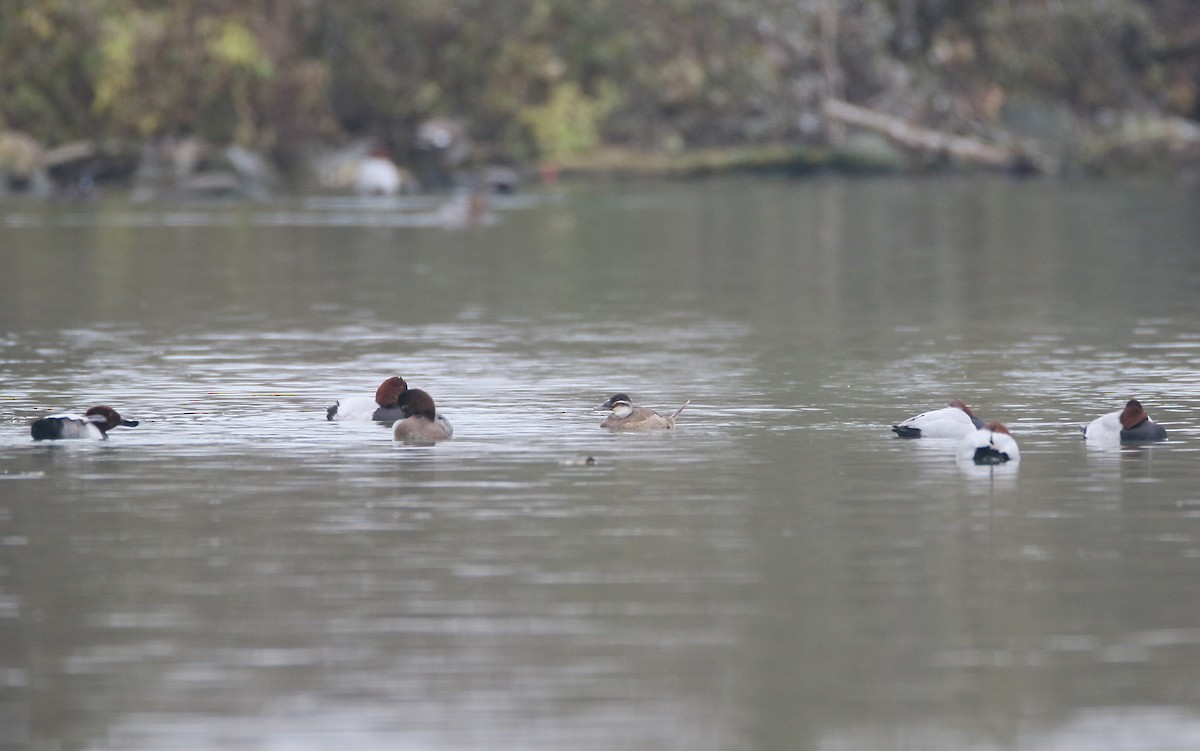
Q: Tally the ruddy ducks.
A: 1